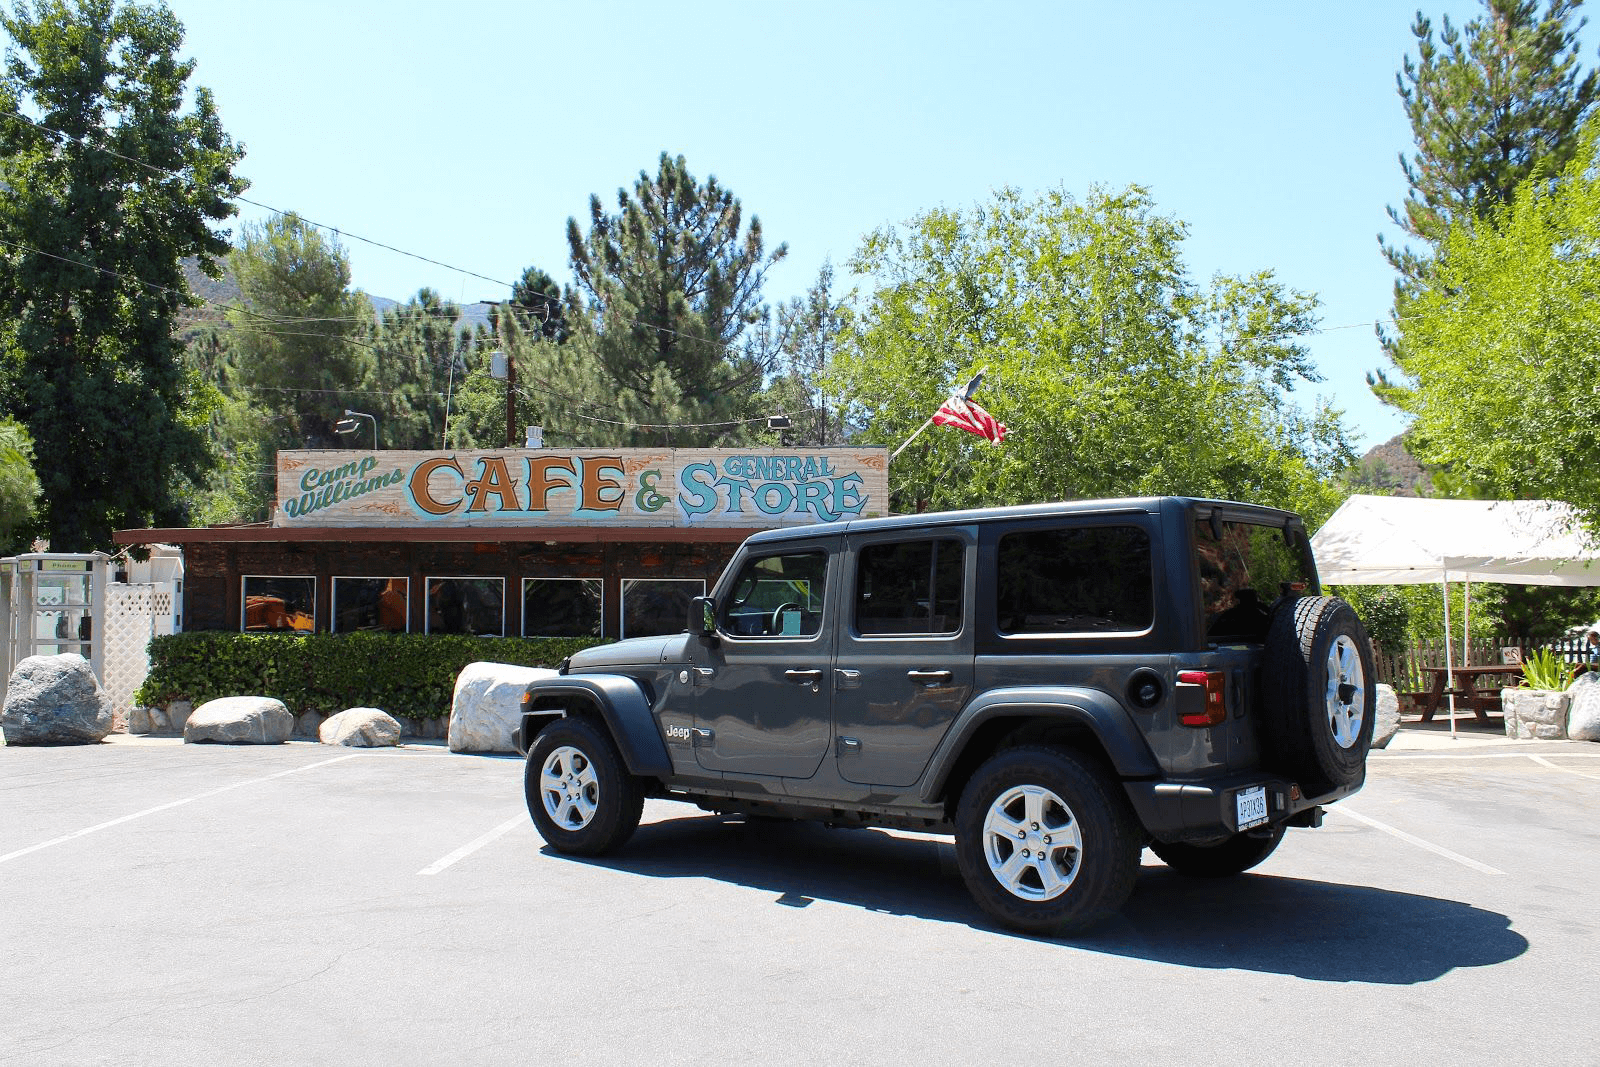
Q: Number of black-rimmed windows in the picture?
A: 4